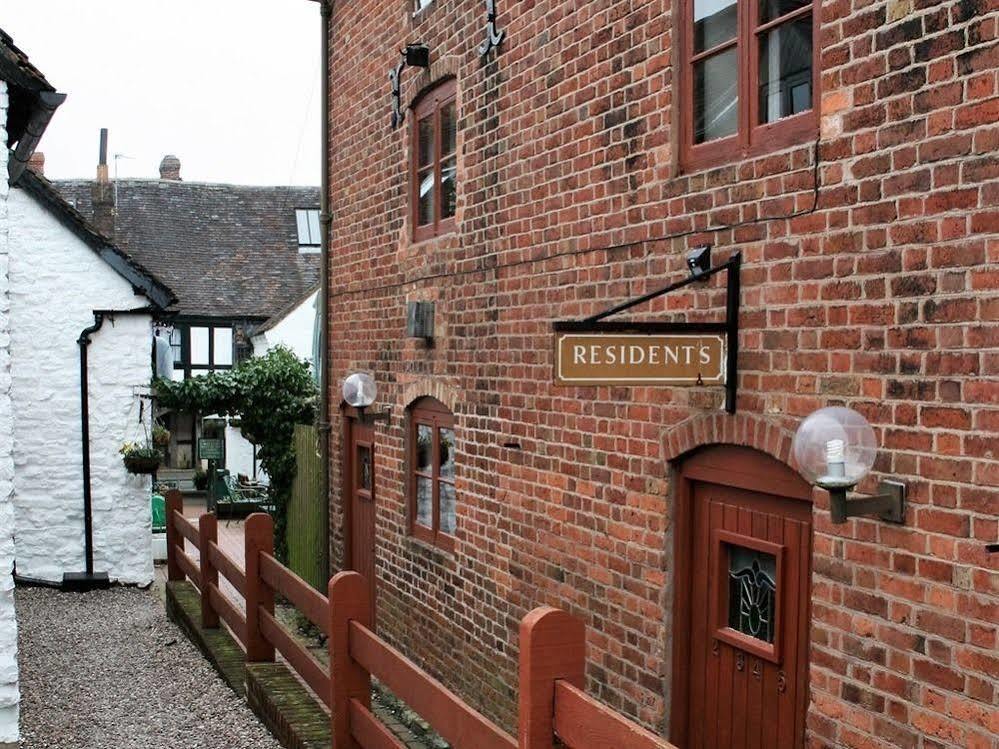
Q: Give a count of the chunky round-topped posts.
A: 5